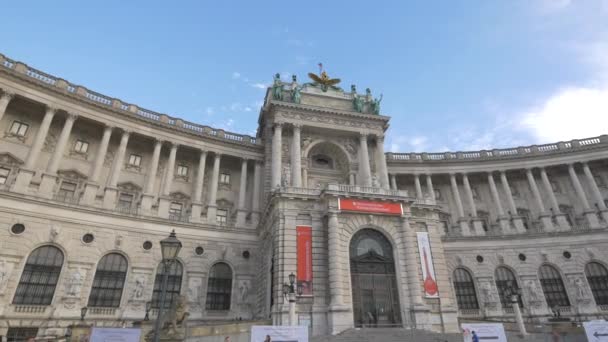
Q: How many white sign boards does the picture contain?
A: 4